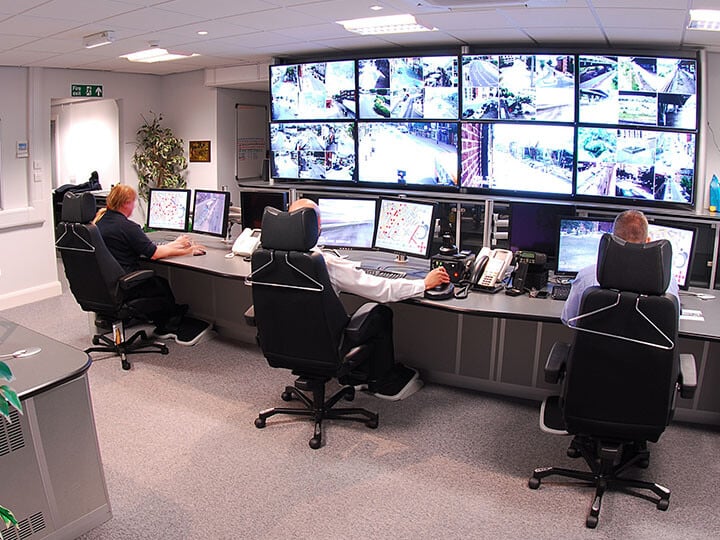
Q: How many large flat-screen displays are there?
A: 8